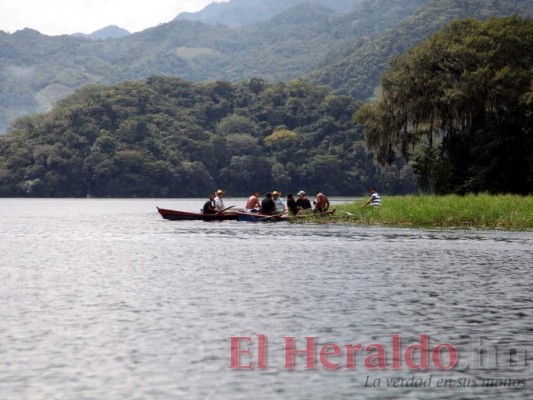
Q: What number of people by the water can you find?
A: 9